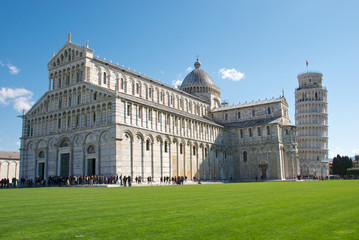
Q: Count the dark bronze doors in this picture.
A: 3